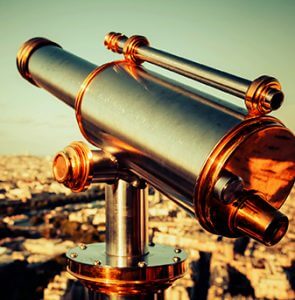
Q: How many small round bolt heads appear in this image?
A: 7